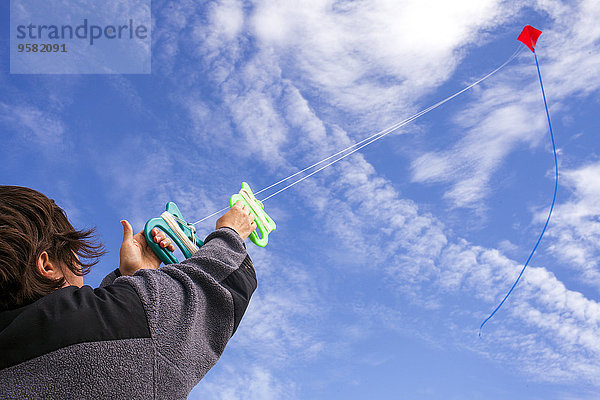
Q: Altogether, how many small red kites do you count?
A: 1